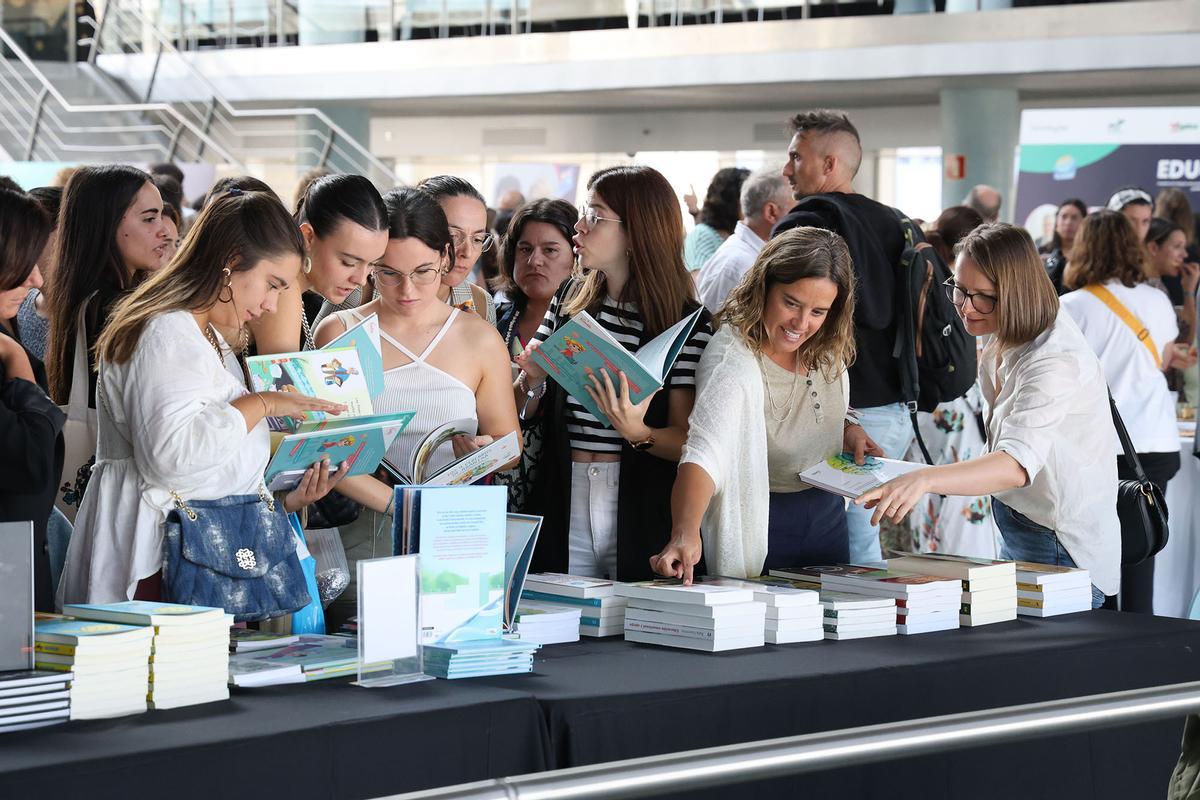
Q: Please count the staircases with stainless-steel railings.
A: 1